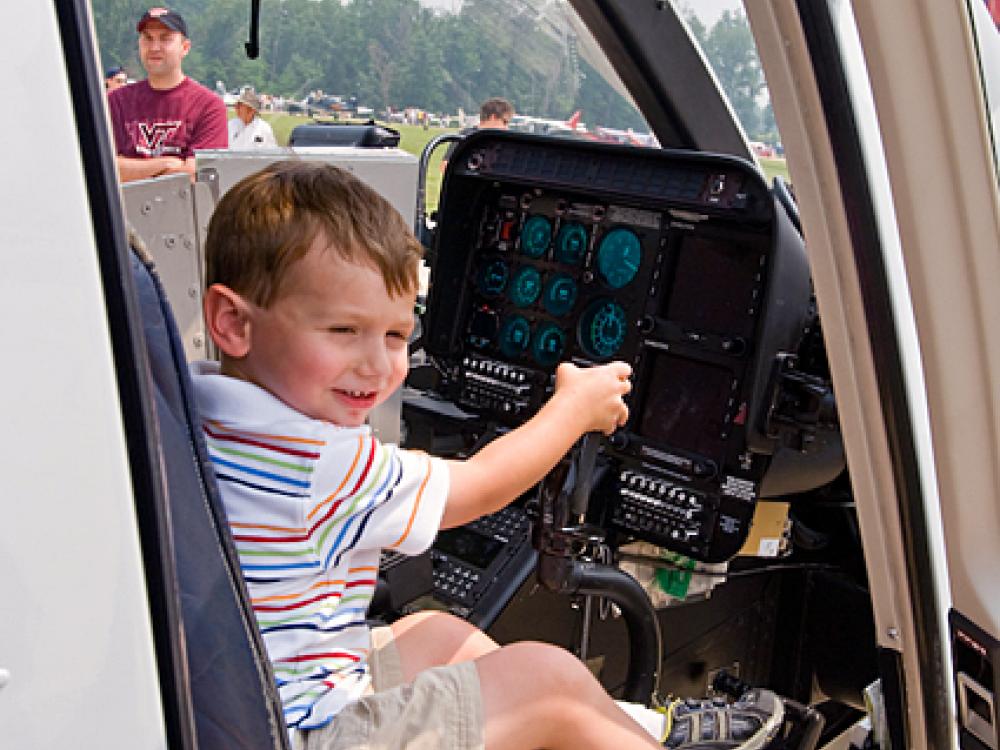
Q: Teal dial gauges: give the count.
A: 9